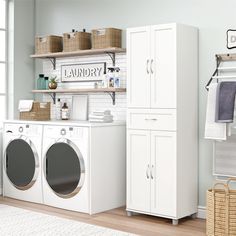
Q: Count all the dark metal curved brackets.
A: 4